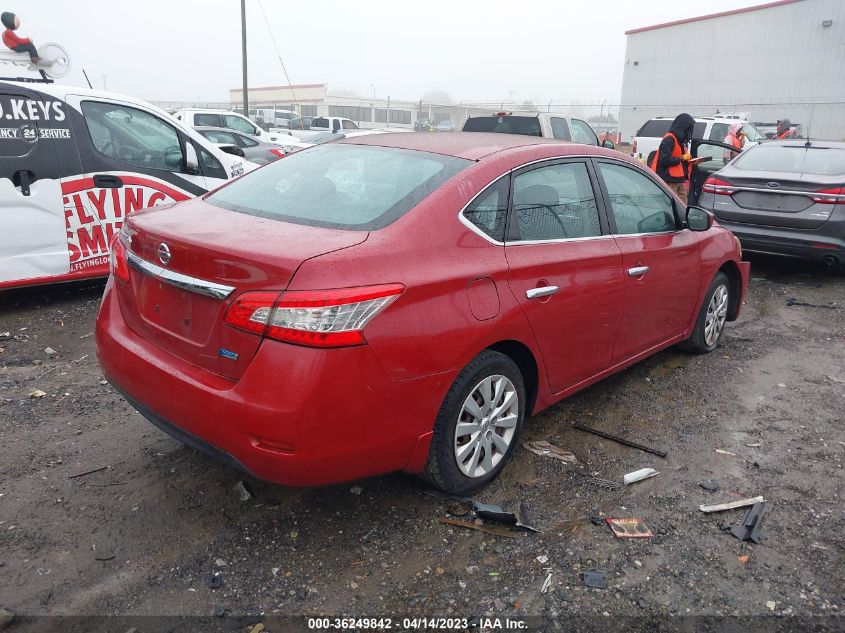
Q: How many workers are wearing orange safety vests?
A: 3